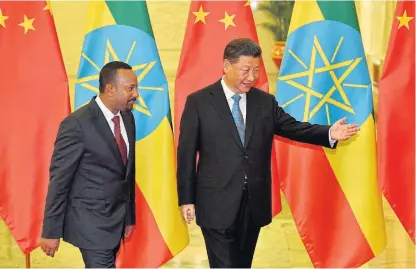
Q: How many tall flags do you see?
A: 5